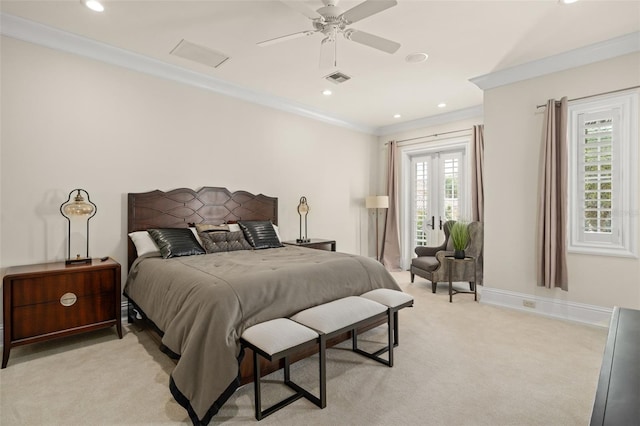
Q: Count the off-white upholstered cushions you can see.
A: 3